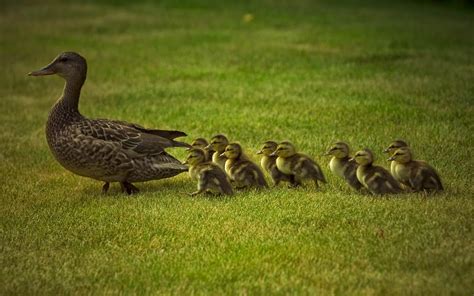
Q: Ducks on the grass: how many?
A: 11